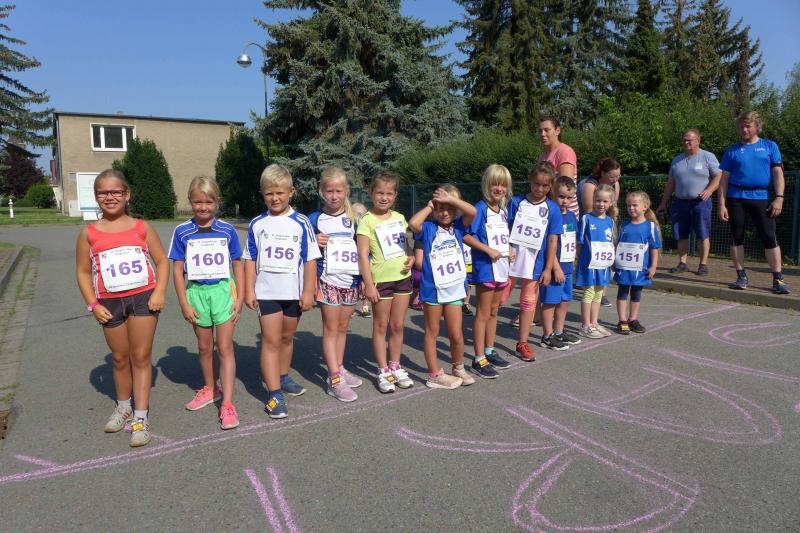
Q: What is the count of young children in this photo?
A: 11